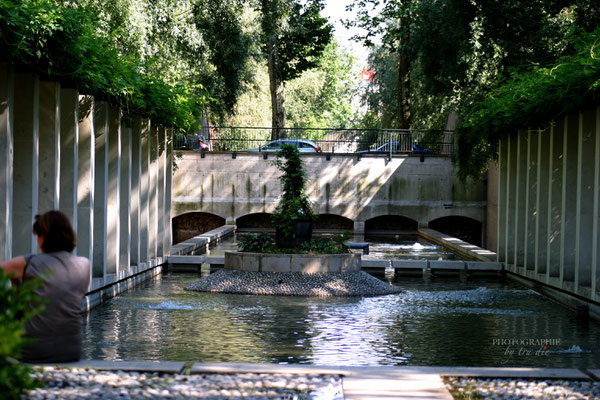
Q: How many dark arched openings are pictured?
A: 5